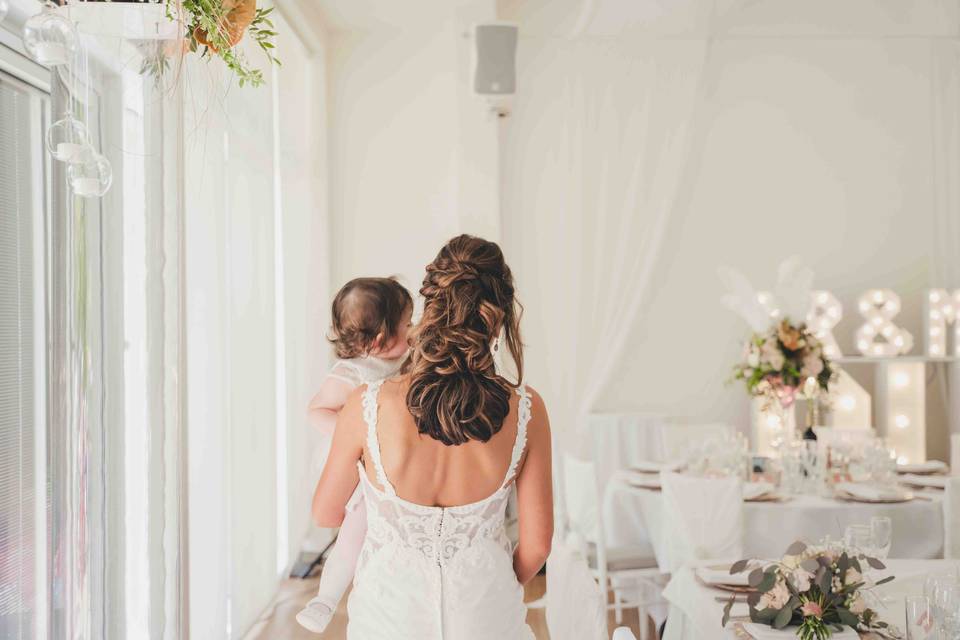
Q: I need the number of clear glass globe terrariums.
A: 3